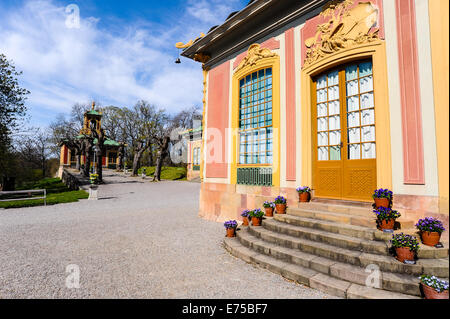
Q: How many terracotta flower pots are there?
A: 11